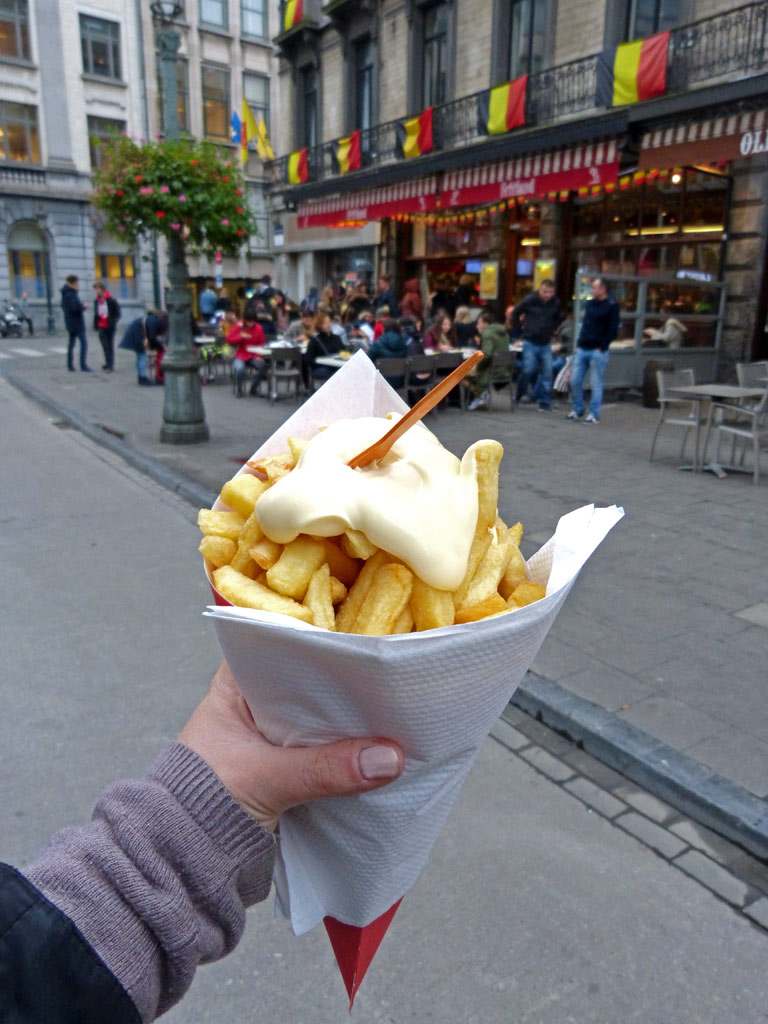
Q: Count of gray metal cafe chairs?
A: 3